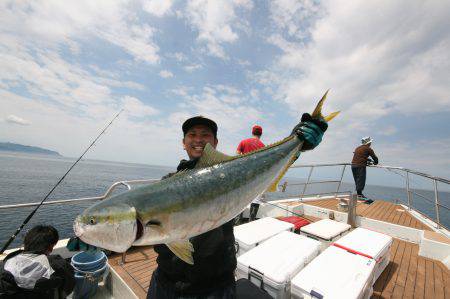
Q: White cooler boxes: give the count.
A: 5